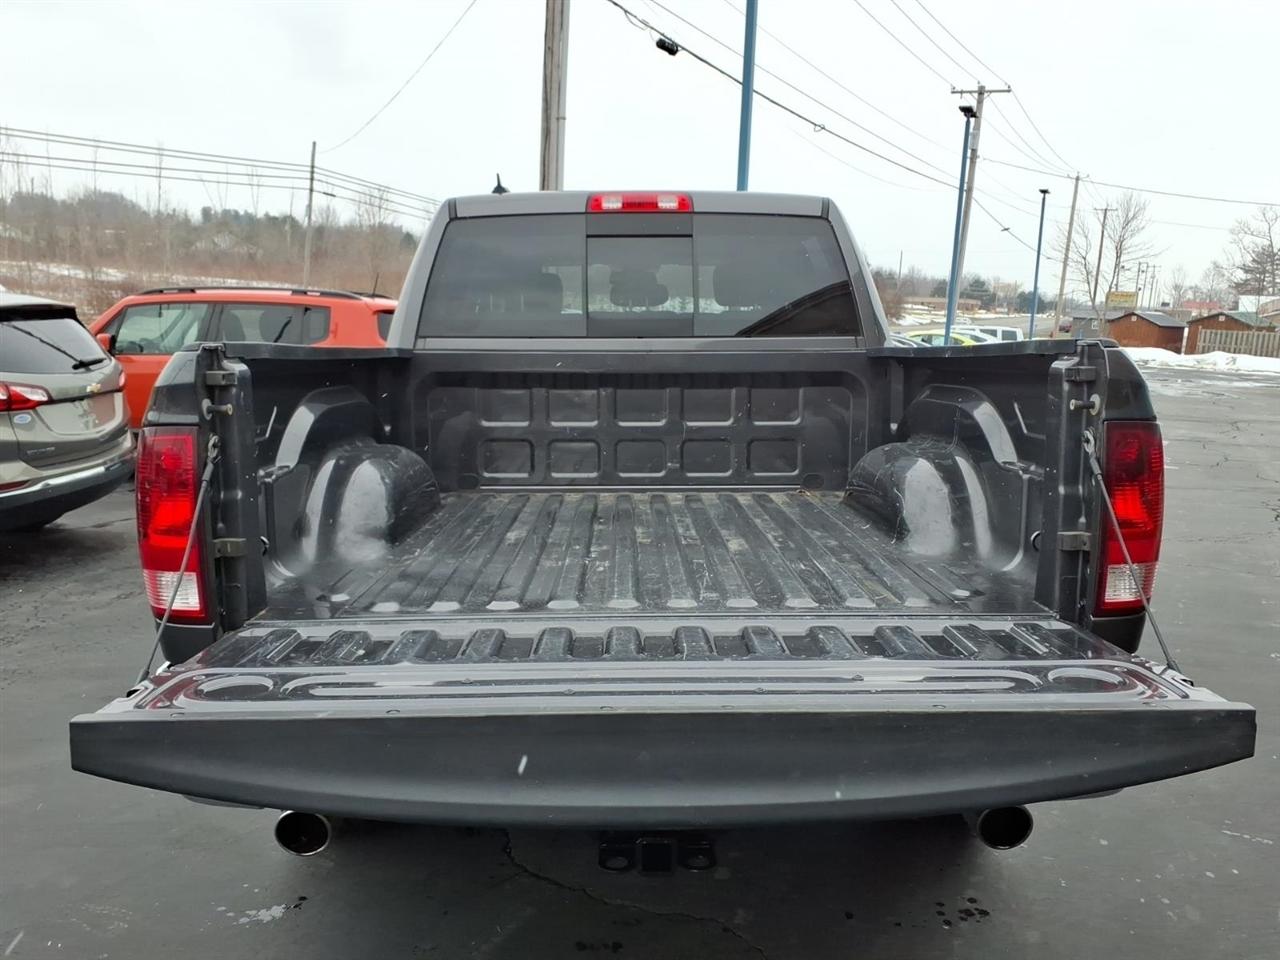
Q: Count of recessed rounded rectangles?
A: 10